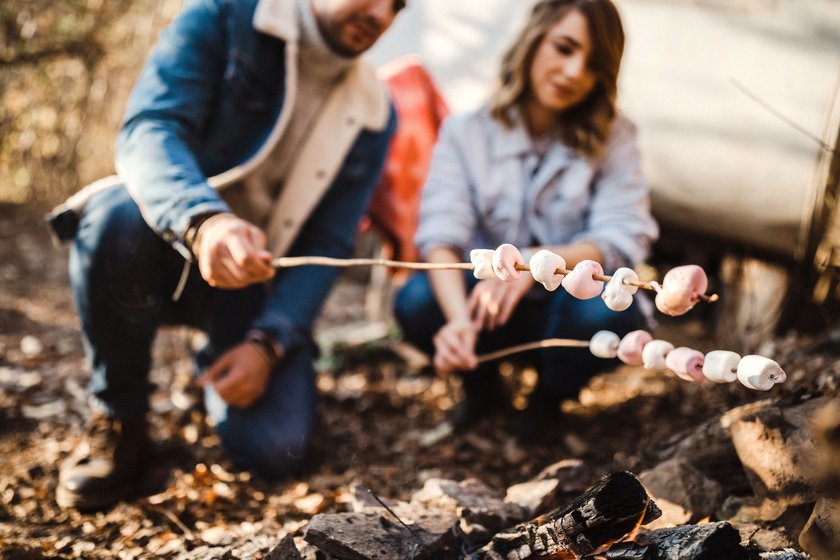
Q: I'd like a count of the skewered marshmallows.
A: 12